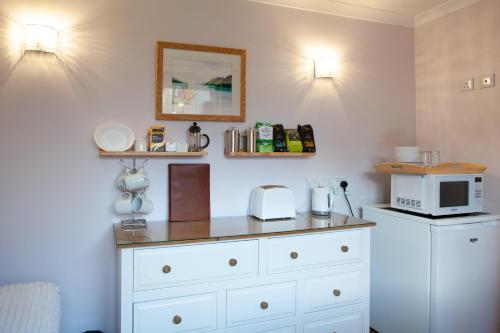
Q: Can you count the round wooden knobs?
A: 7